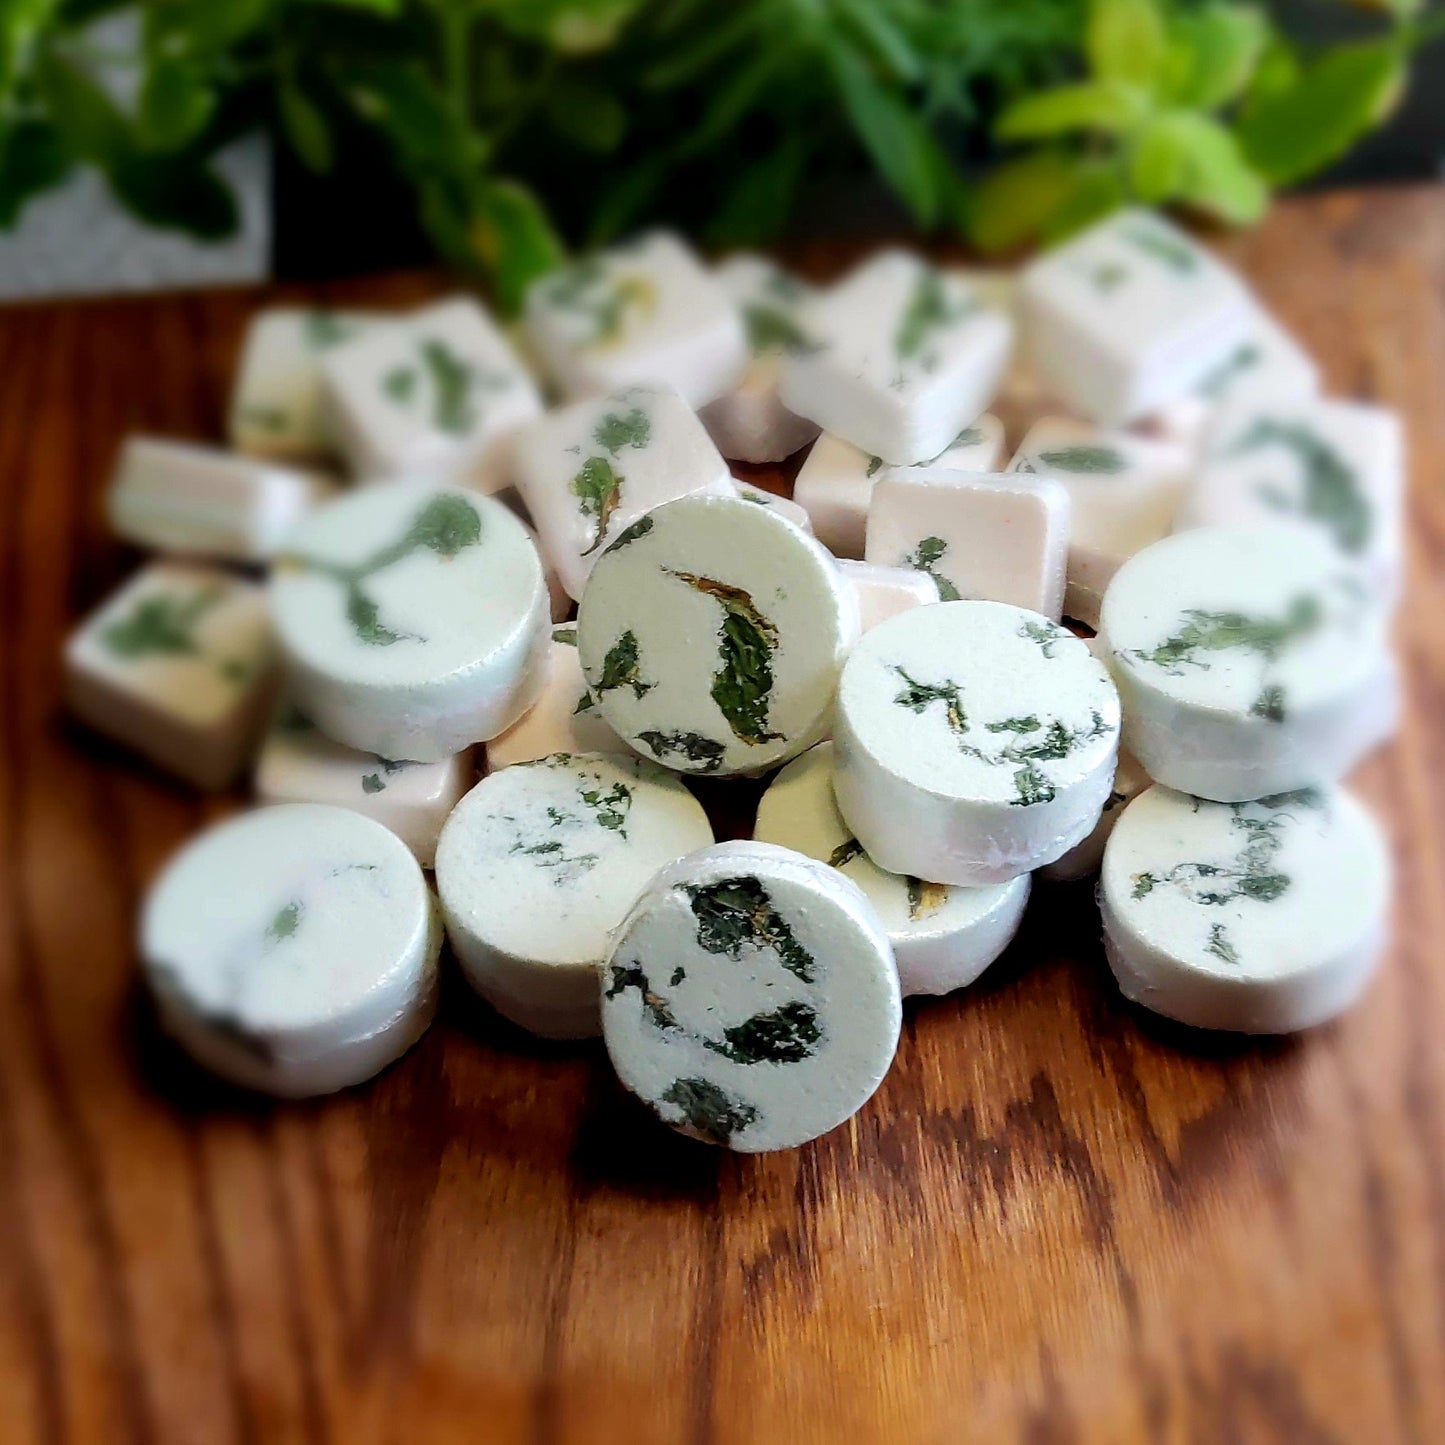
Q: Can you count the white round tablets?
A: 9